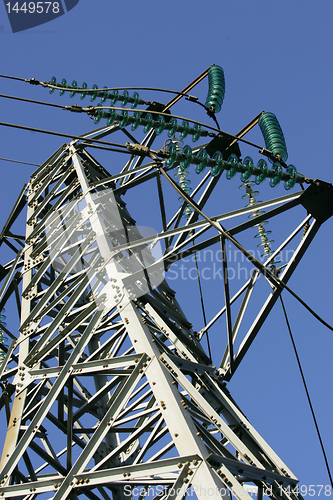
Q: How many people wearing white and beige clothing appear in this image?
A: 0